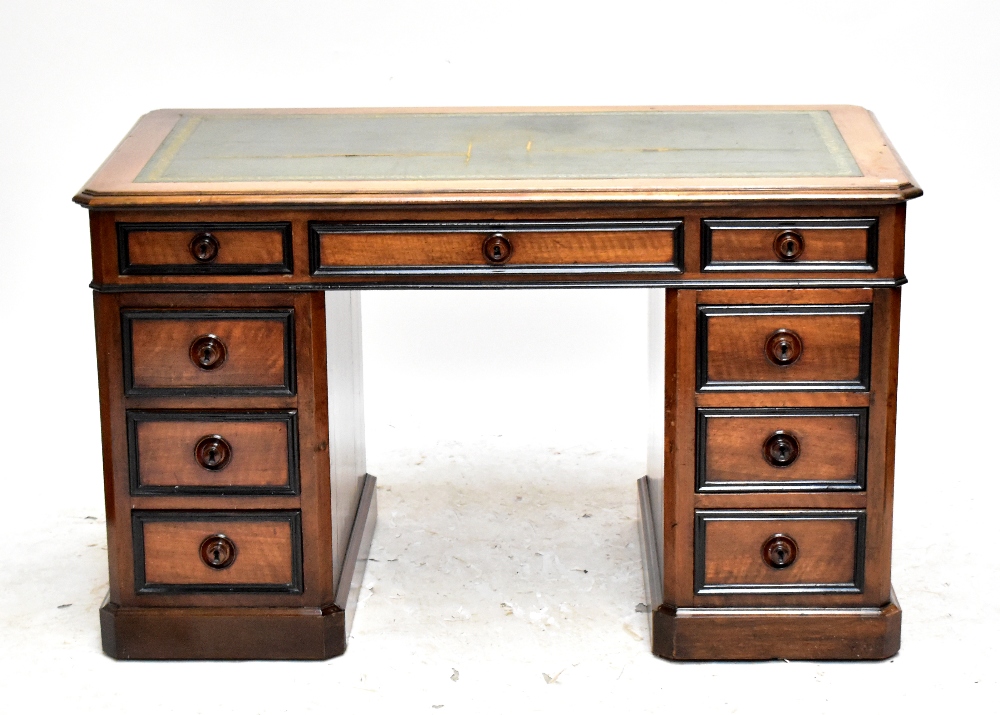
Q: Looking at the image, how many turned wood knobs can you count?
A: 9